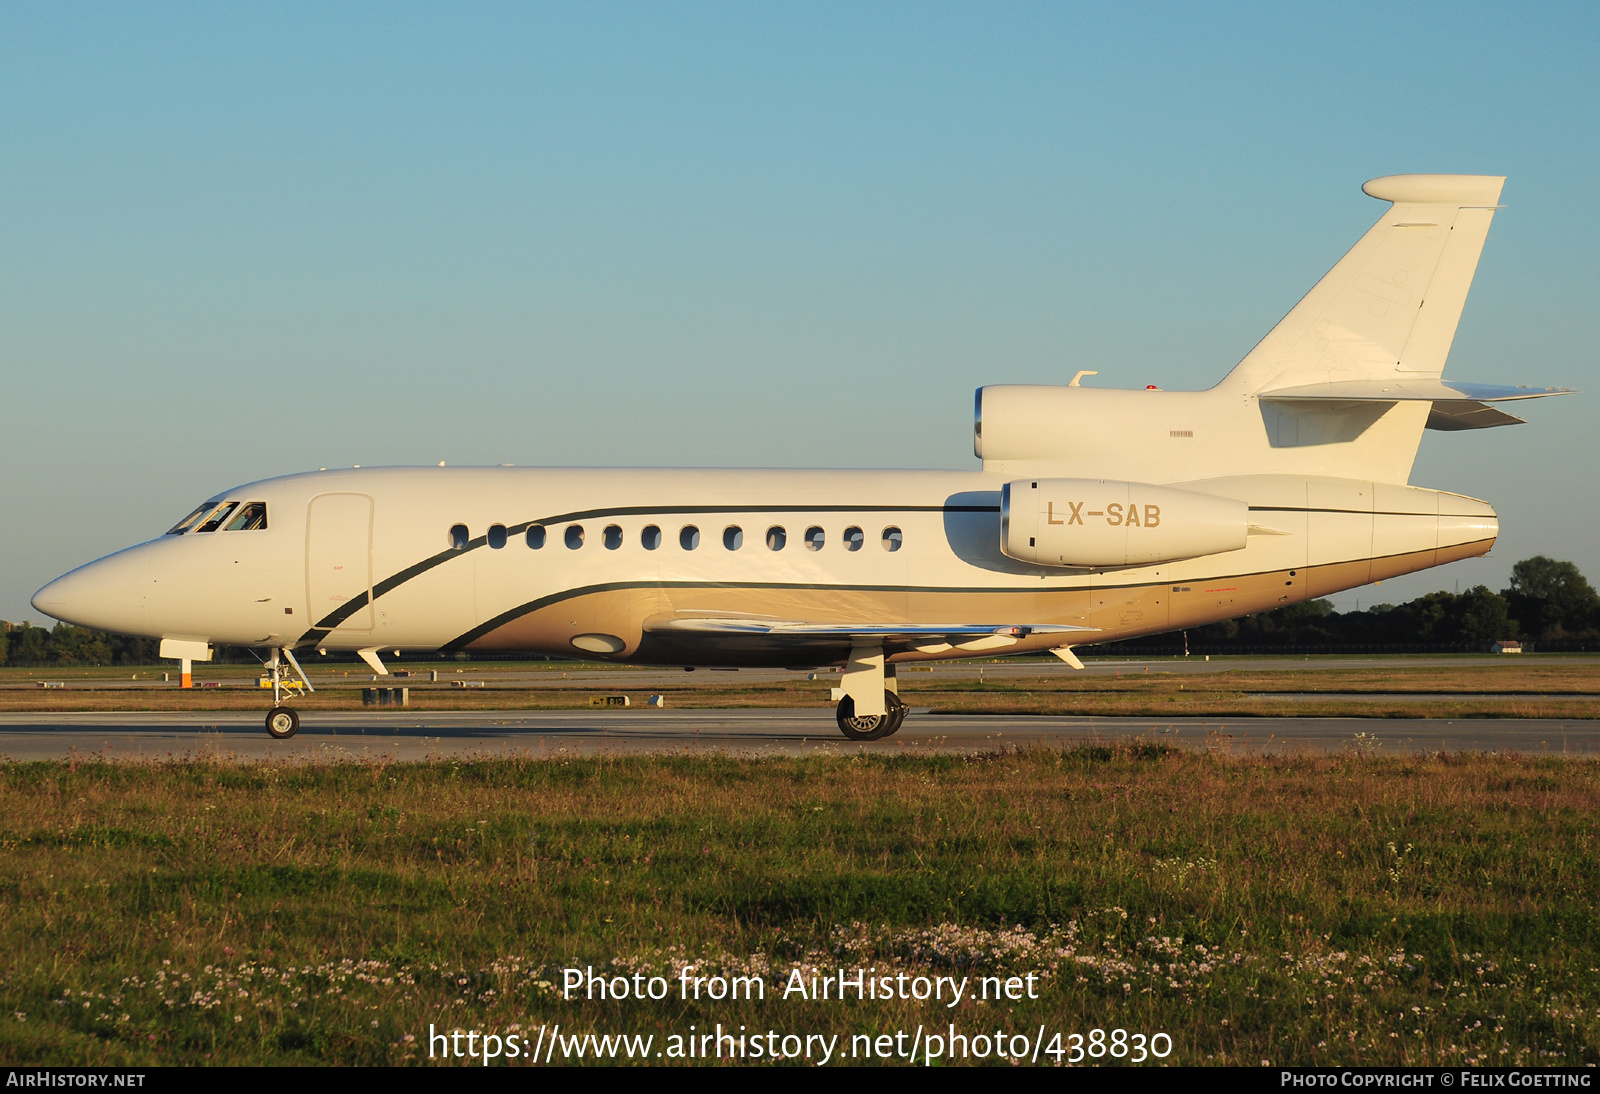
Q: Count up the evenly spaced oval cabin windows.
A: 12